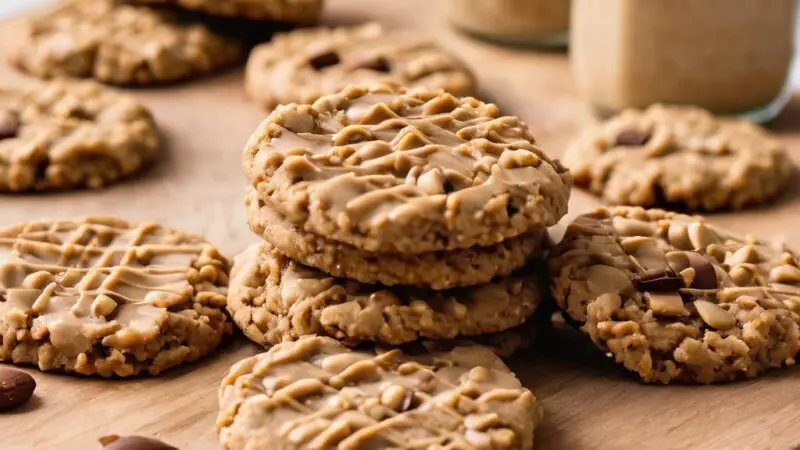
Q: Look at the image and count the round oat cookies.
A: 11